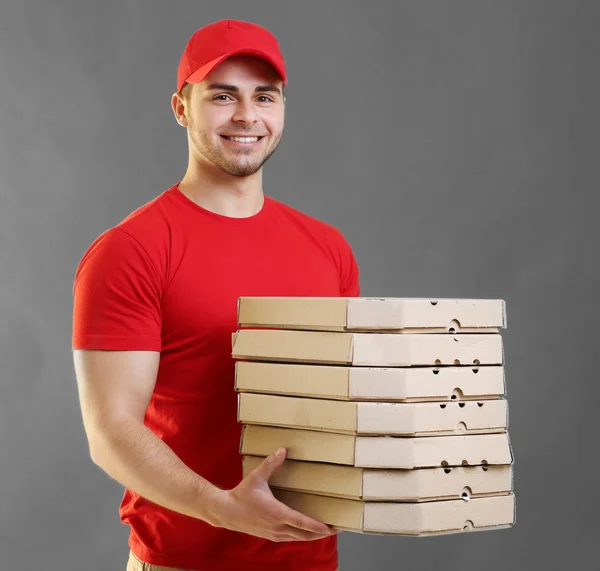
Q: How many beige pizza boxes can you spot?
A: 7